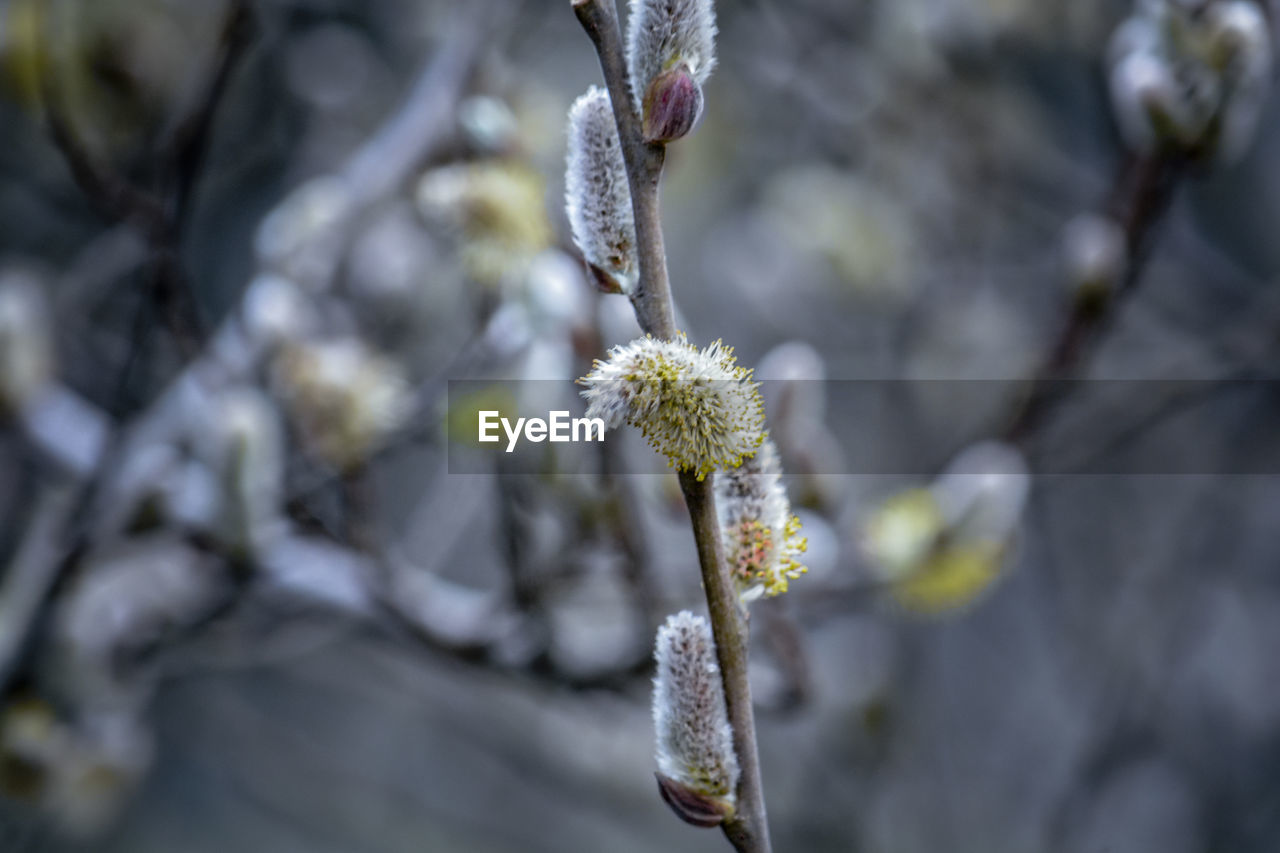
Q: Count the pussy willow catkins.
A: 5